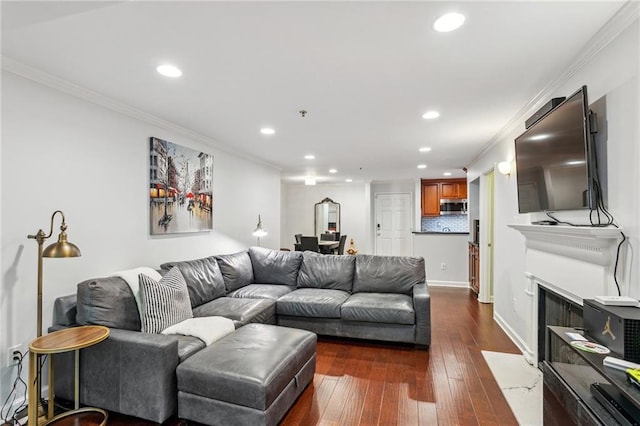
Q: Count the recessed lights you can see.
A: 10